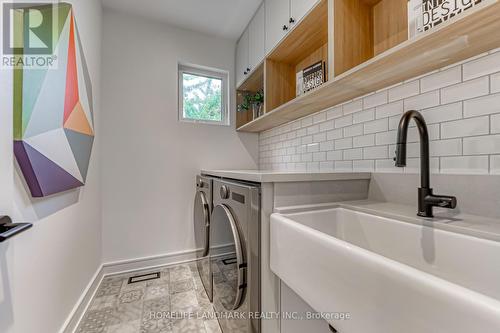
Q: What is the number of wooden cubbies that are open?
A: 3